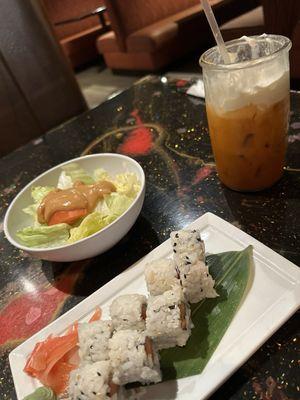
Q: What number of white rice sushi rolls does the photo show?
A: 8